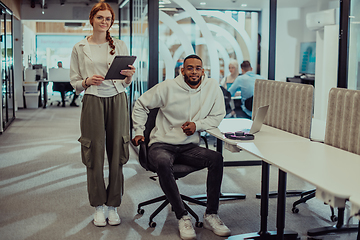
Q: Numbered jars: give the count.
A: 0